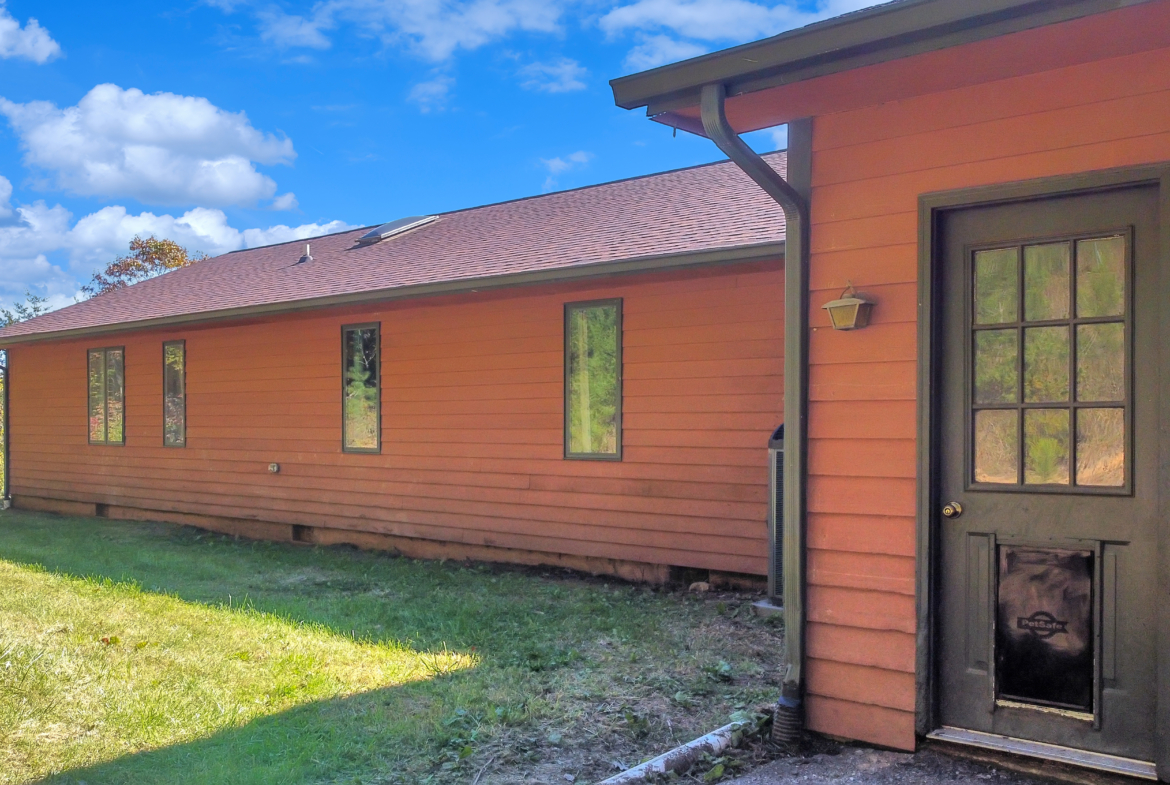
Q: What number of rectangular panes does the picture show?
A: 14